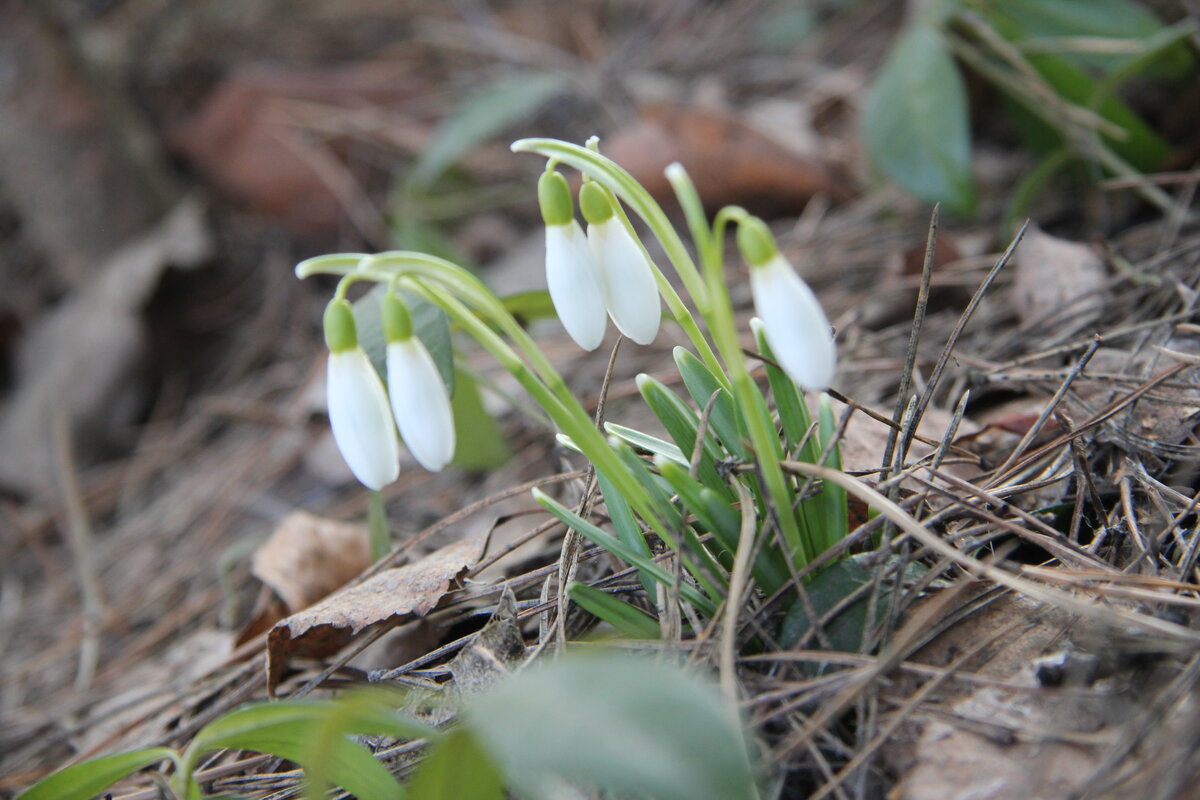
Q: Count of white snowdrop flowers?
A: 5